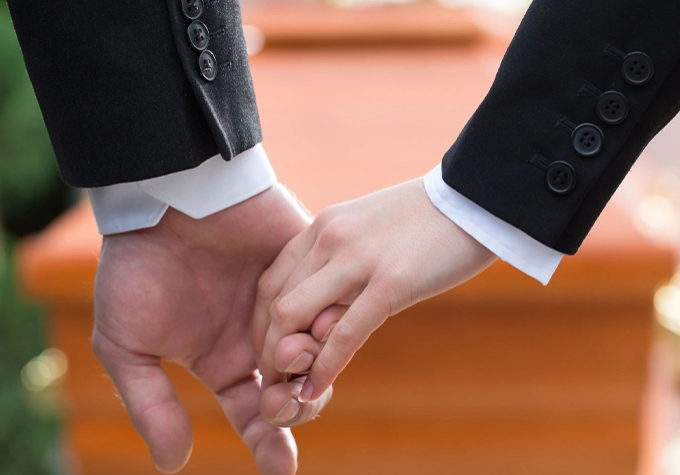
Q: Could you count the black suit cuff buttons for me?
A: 7